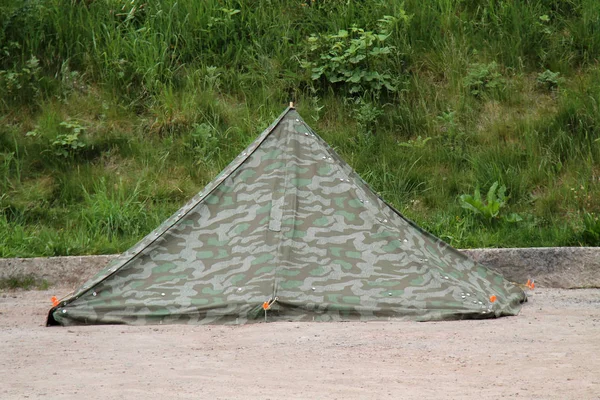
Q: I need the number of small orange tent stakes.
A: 4